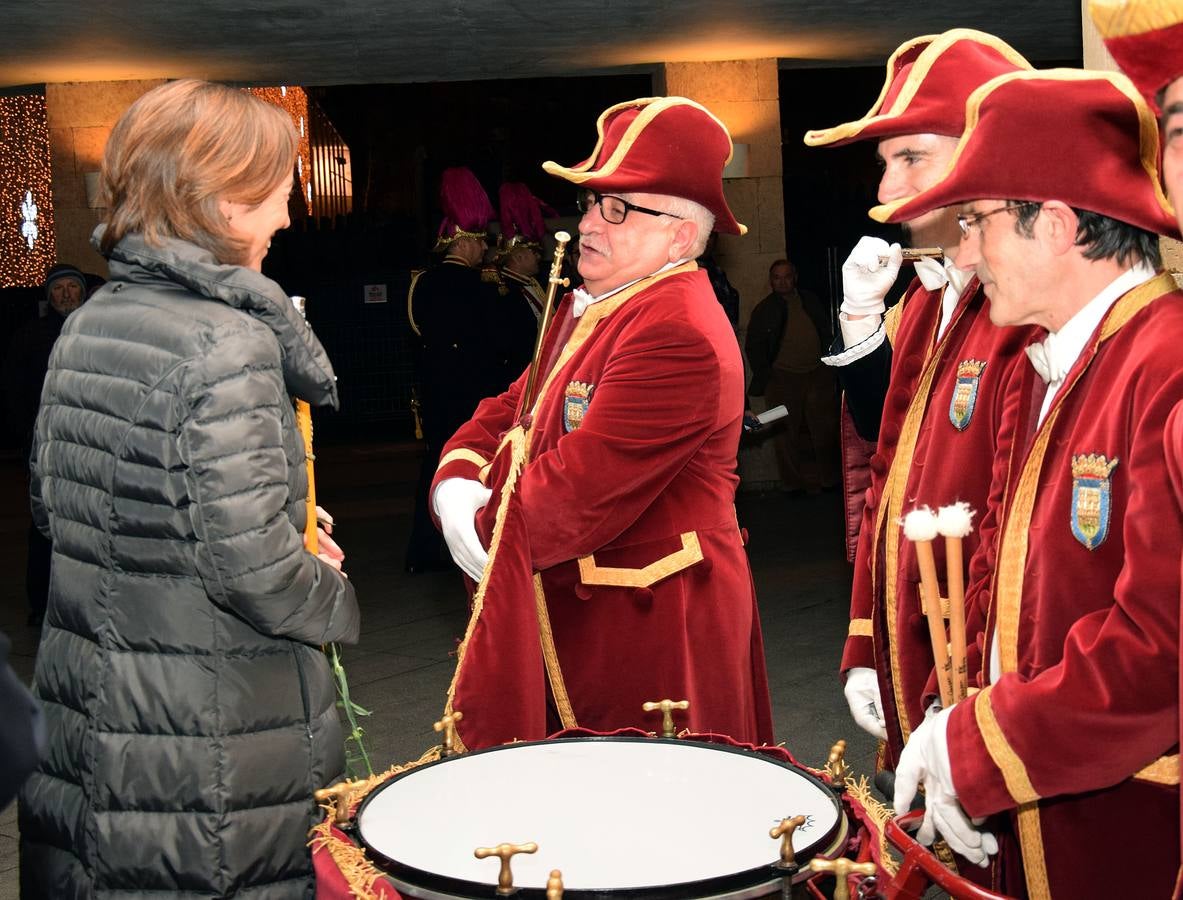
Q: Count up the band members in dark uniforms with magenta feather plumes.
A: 2